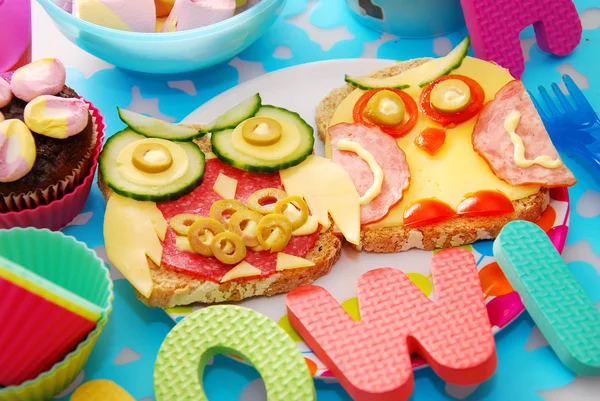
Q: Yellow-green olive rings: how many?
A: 12